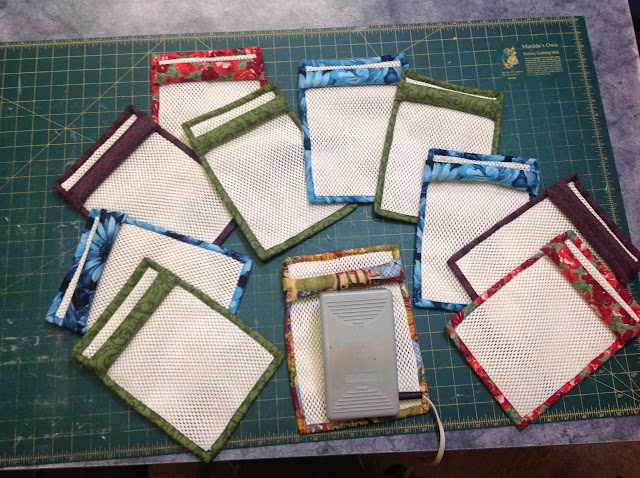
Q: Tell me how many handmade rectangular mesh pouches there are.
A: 11